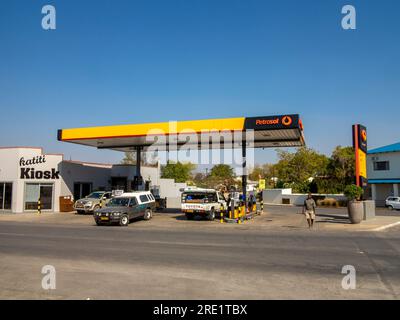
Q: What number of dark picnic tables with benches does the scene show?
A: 0